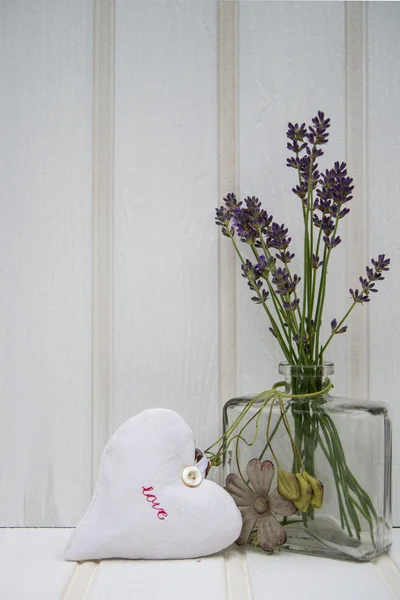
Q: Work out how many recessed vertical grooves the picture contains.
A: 3